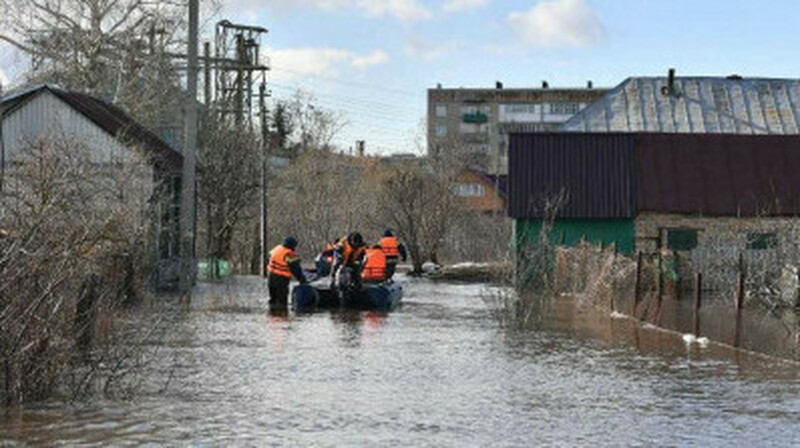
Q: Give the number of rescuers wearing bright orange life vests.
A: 5